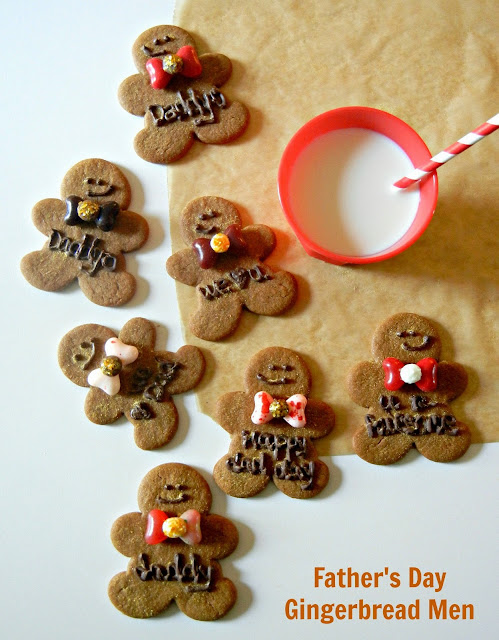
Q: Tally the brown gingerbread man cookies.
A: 7